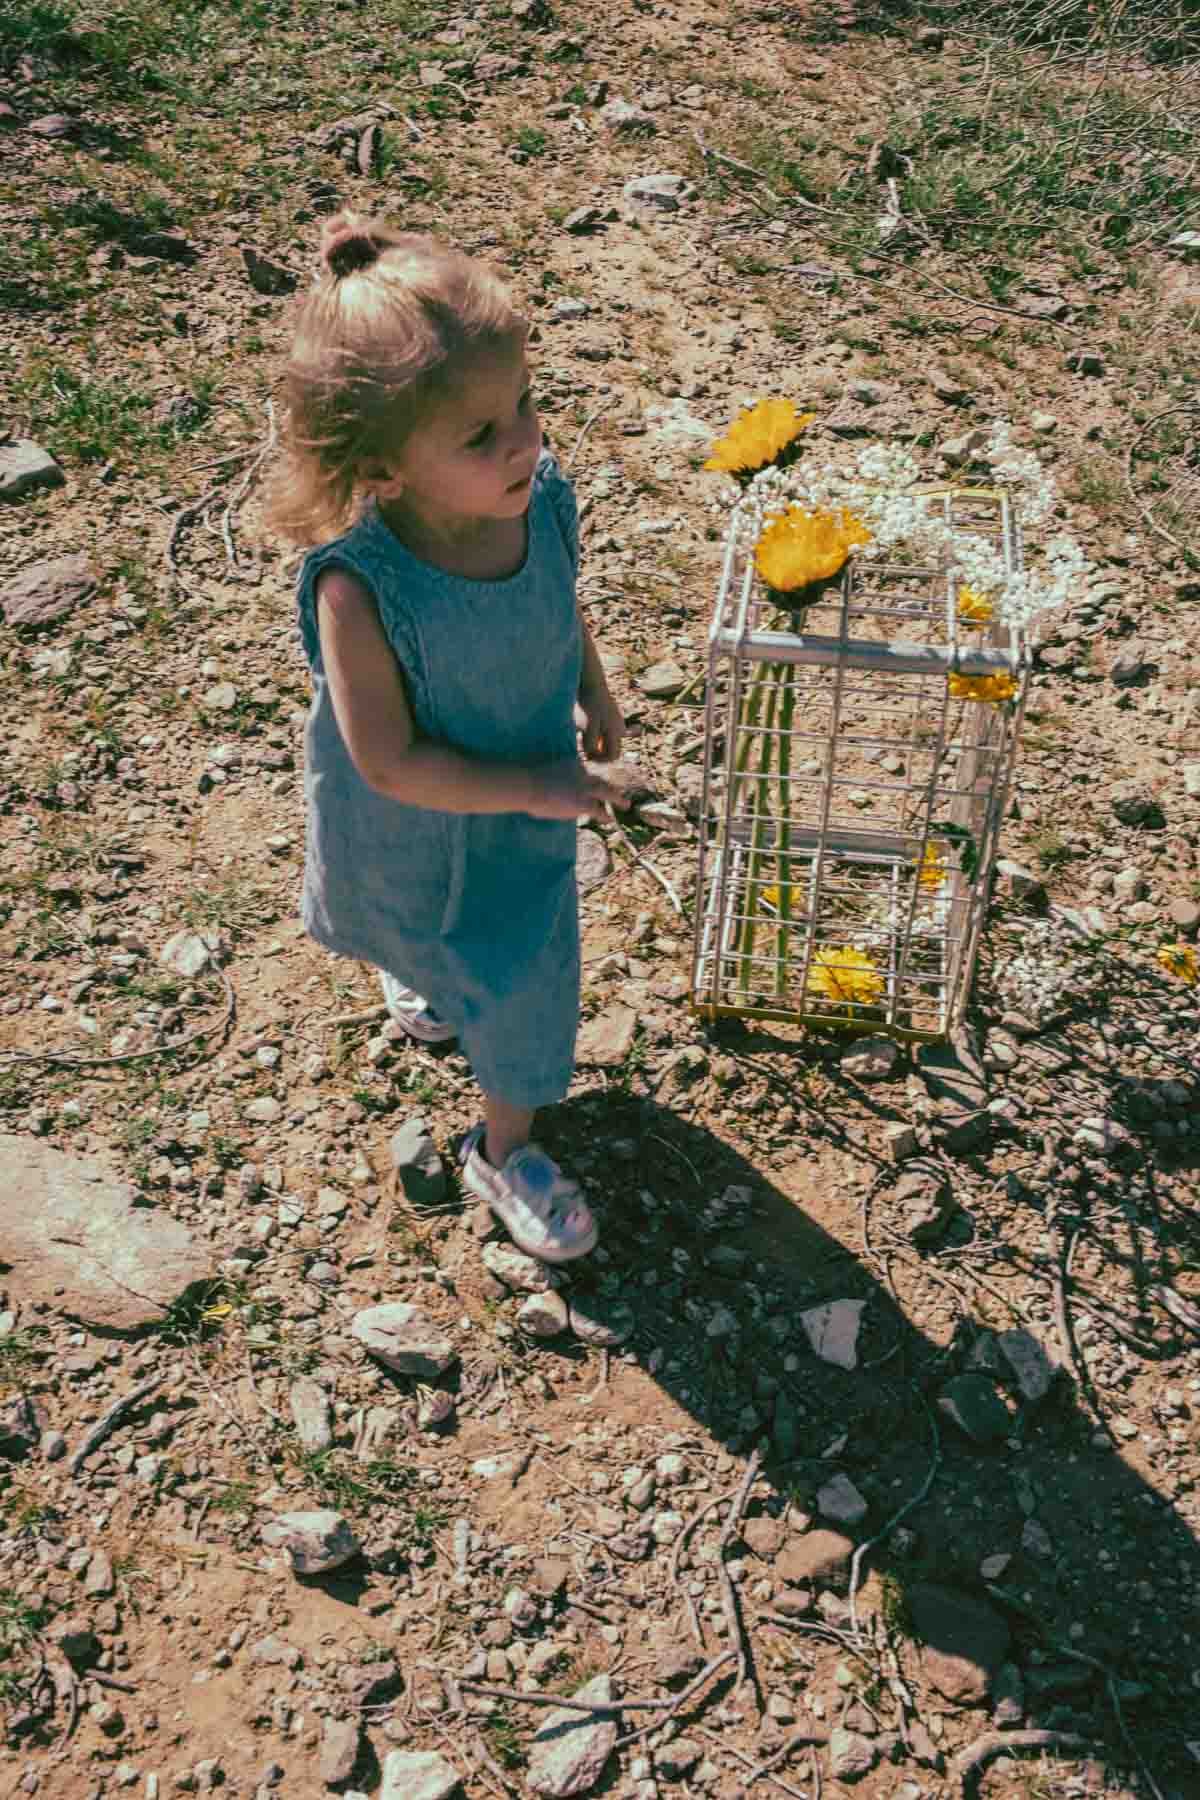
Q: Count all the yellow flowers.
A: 8